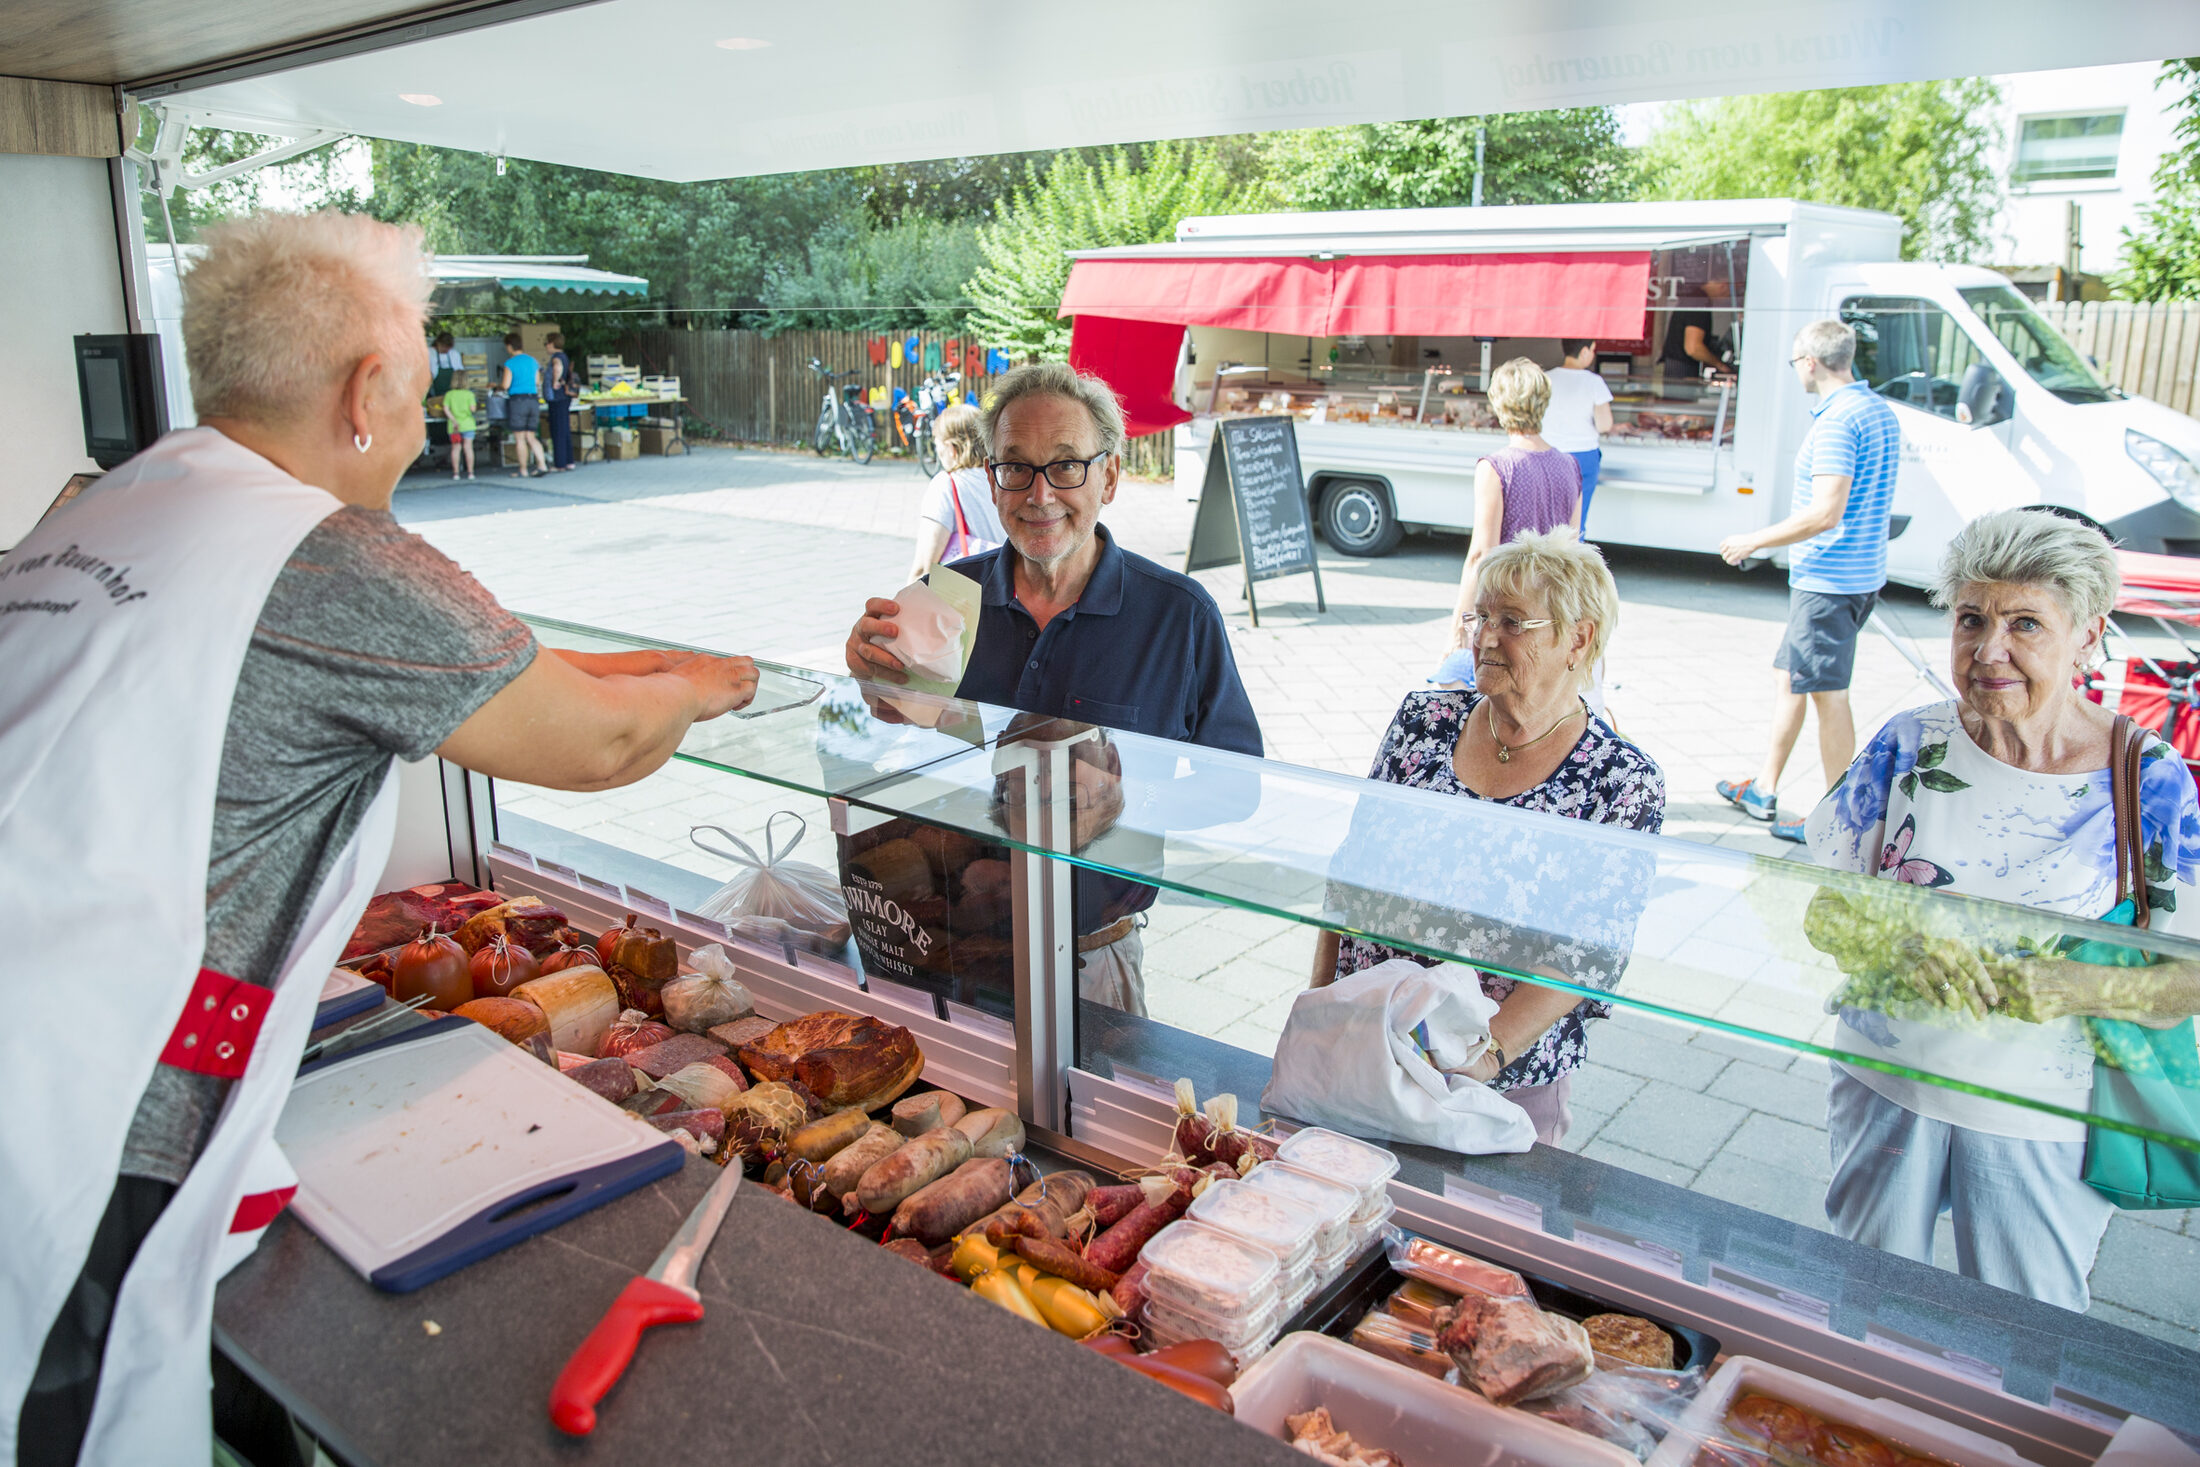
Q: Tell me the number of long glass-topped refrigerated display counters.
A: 2